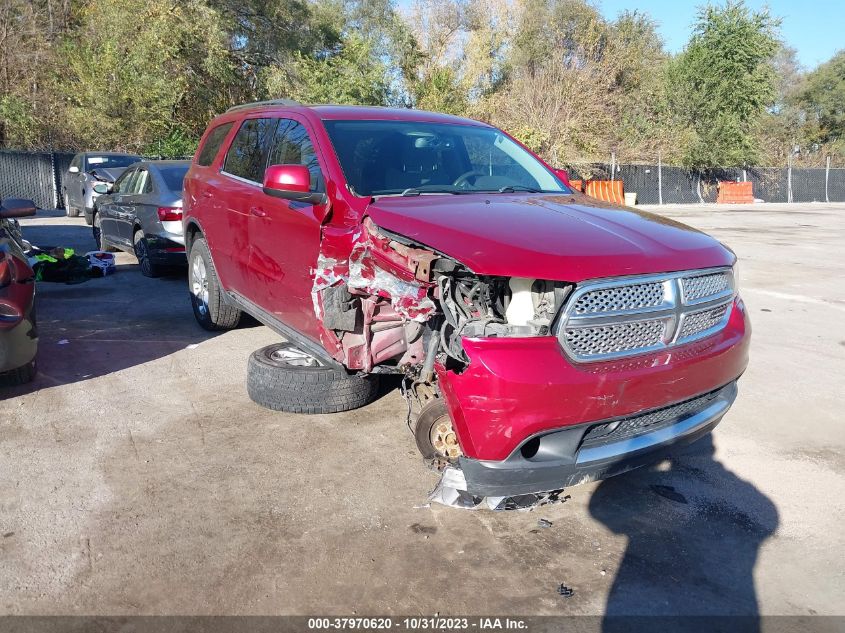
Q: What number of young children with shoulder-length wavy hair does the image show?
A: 0